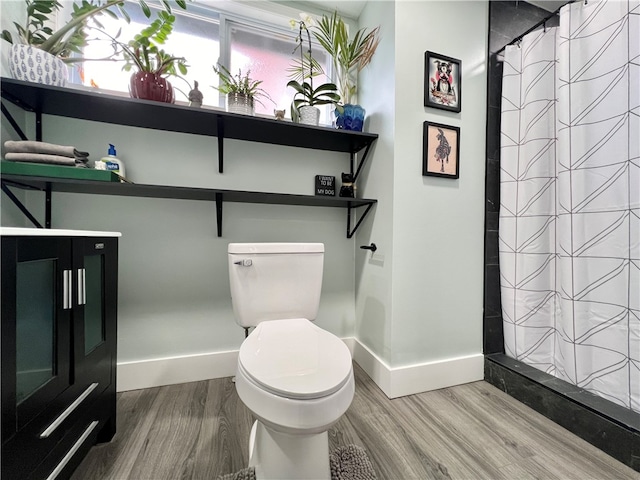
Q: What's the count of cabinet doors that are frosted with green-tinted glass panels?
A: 2